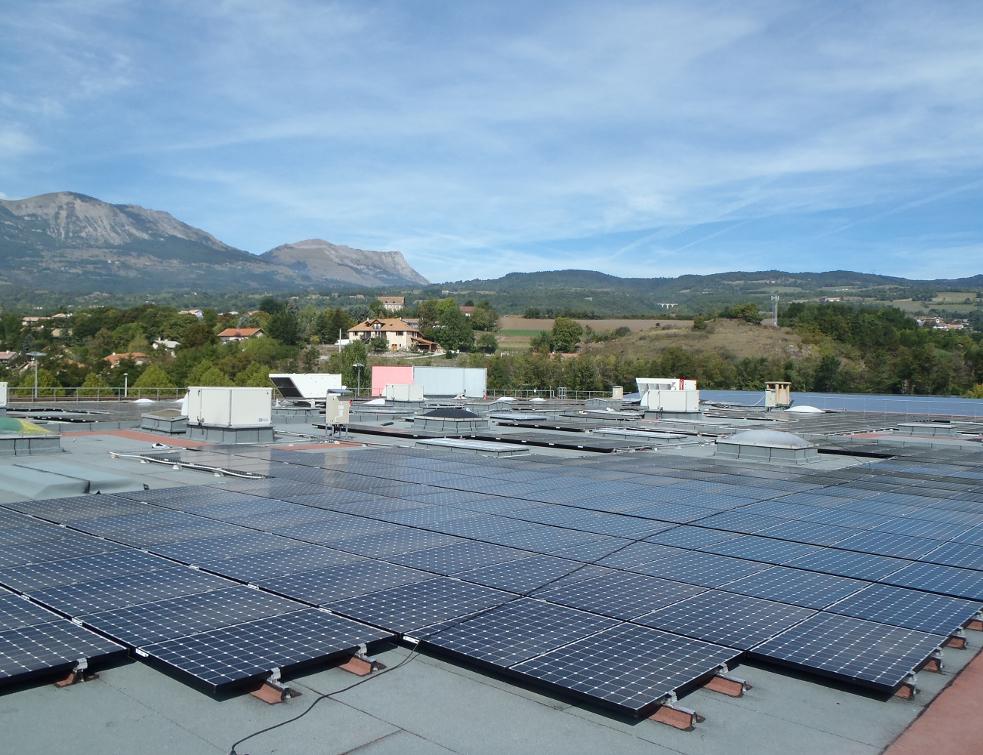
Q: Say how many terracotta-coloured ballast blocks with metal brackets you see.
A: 9